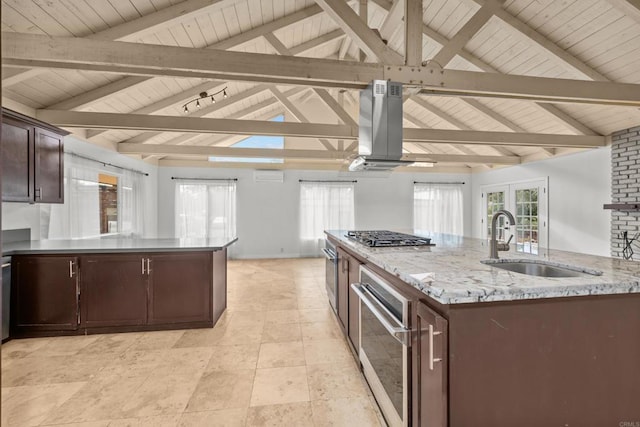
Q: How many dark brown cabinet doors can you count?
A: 8